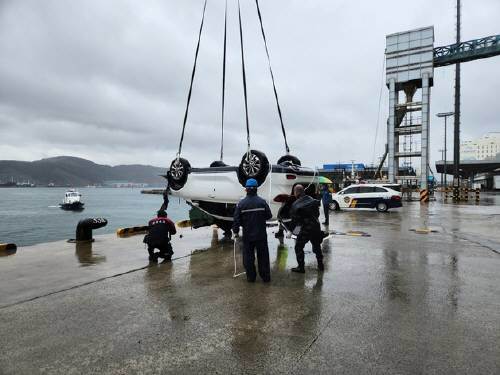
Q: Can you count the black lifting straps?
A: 4